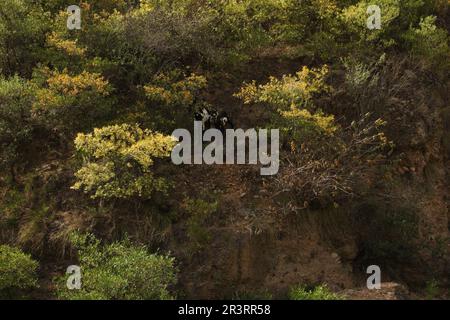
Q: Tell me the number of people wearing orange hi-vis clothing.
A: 0